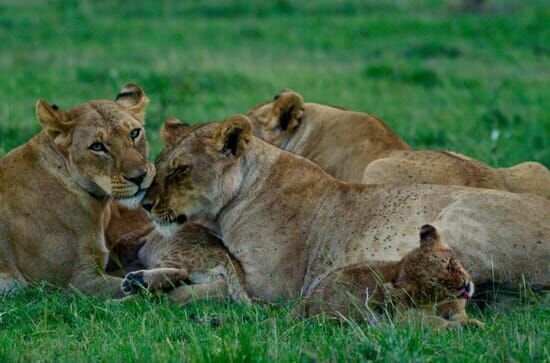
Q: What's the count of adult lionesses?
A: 3